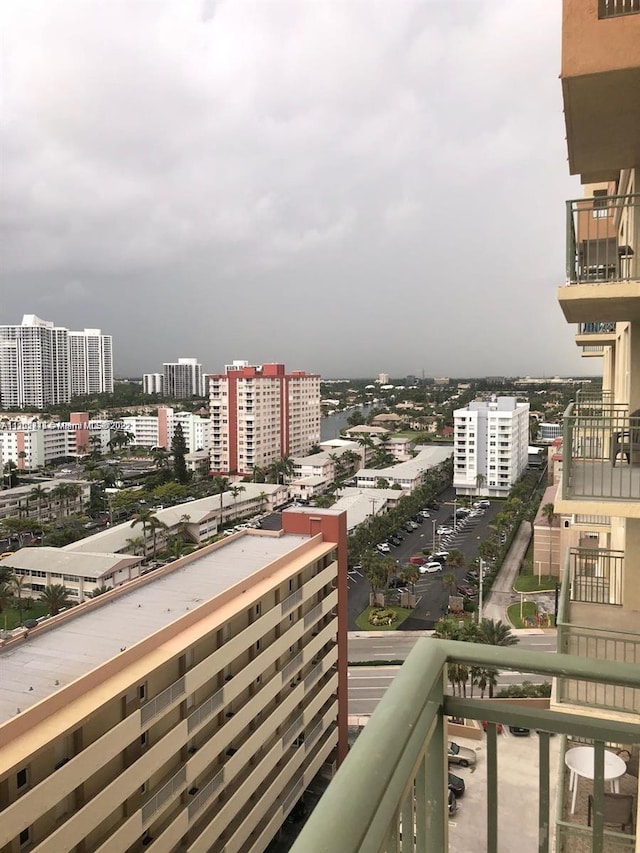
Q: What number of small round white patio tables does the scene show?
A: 1